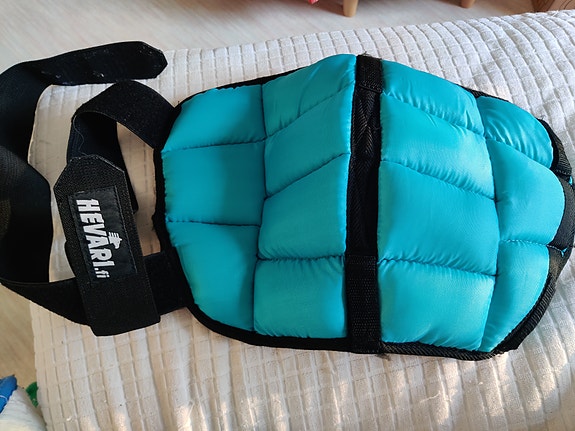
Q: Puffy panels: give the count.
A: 14